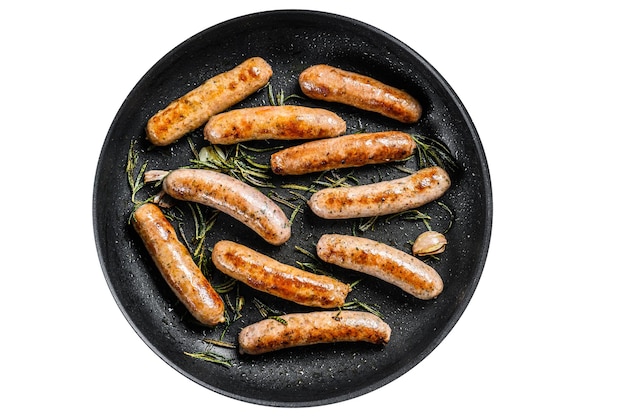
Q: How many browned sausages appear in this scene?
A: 10